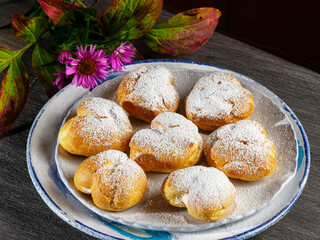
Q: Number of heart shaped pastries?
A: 7